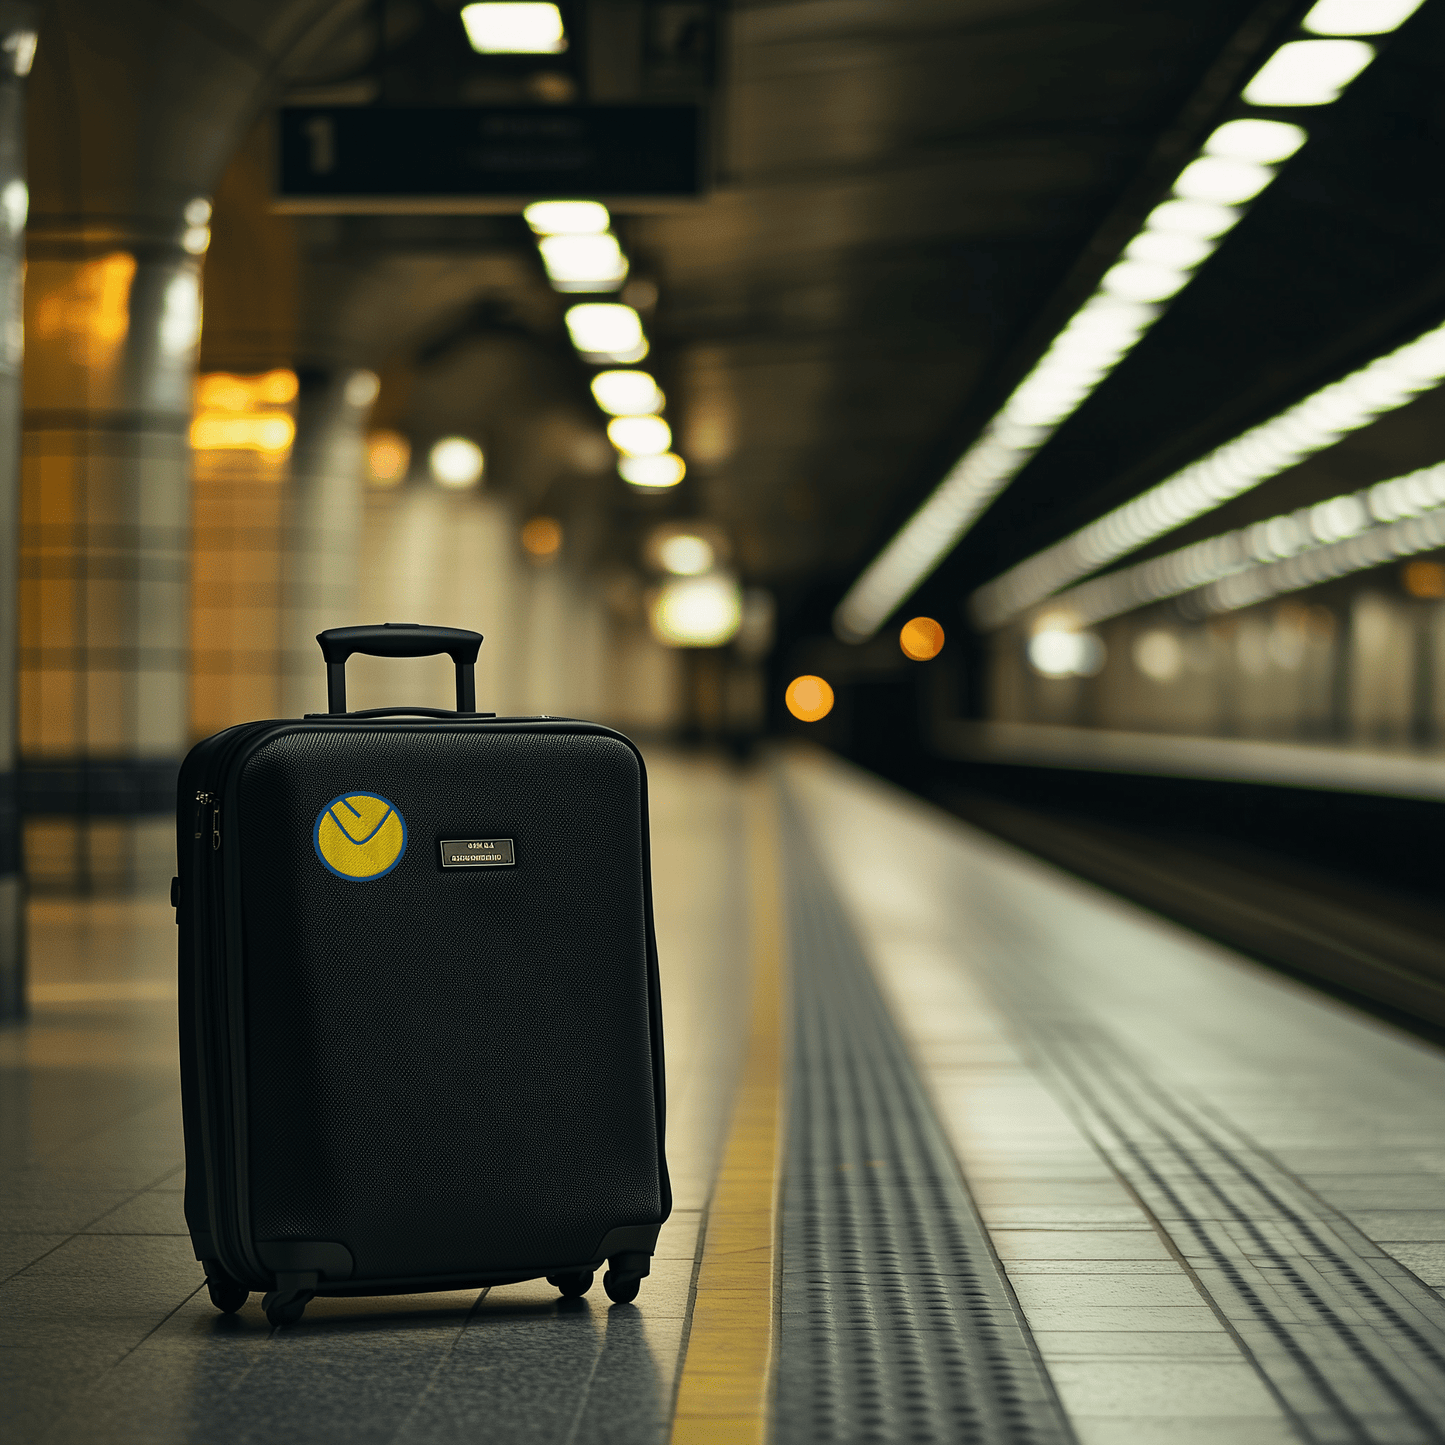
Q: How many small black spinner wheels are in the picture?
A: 4